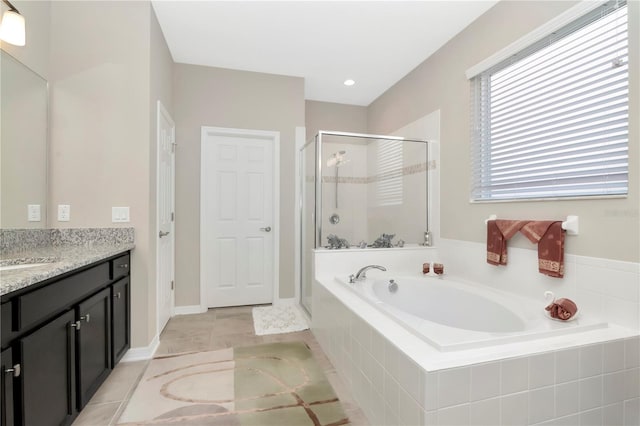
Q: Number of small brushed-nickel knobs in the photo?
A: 5